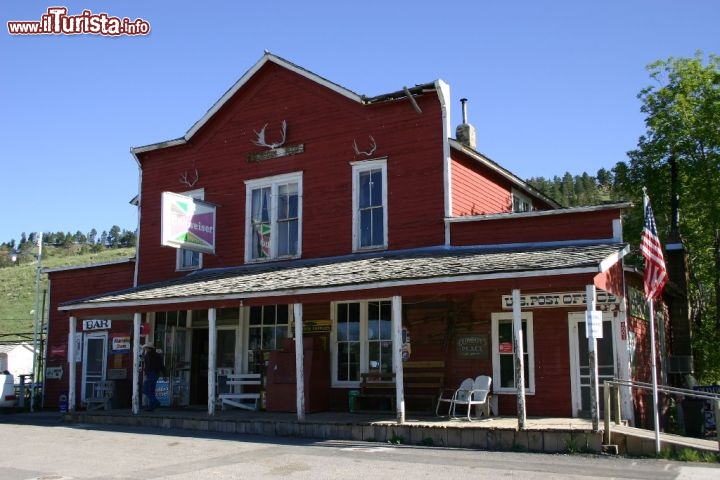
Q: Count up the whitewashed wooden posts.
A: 7